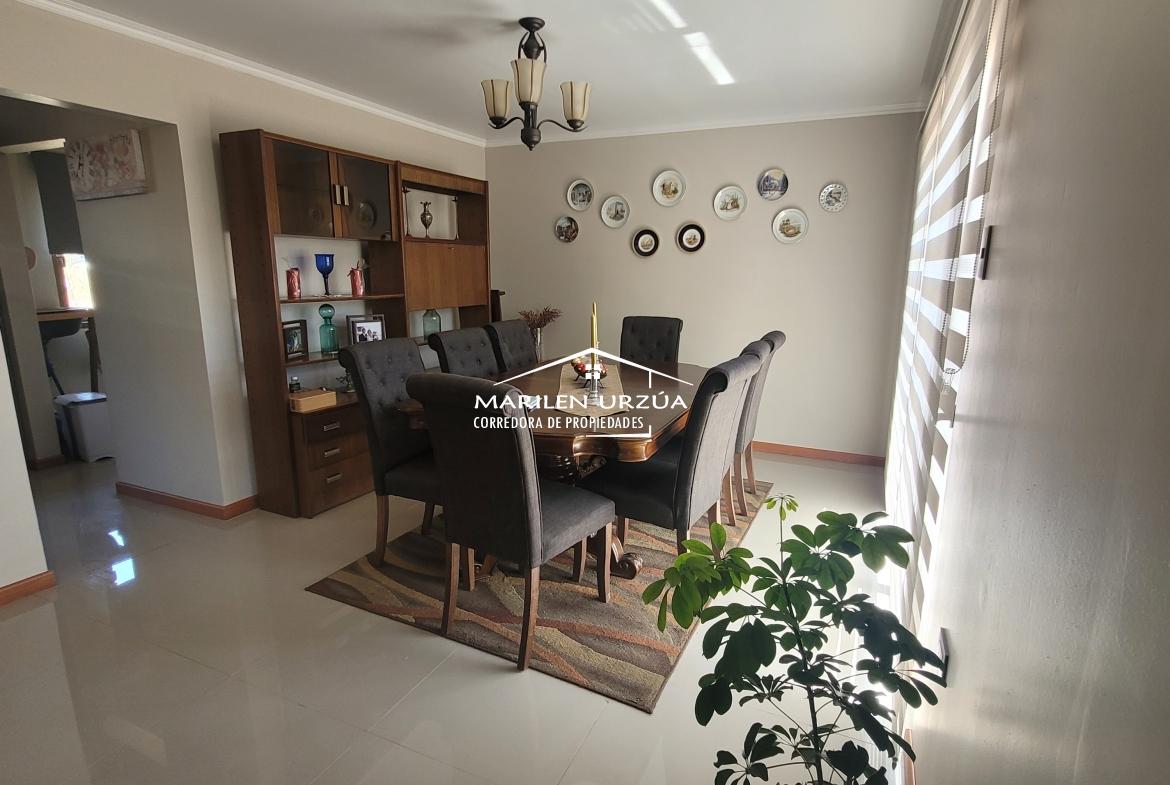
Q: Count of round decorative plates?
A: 10